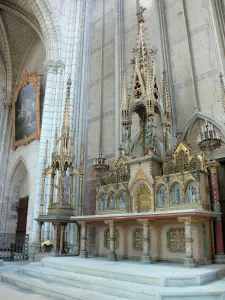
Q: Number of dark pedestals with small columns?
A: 1